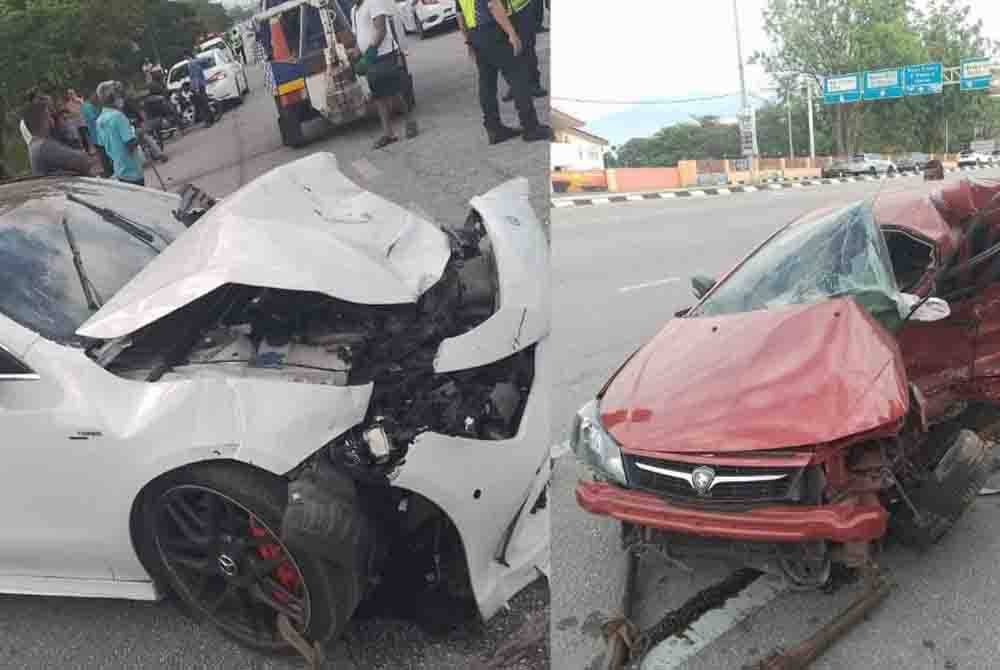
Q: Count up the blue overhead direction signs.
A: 4